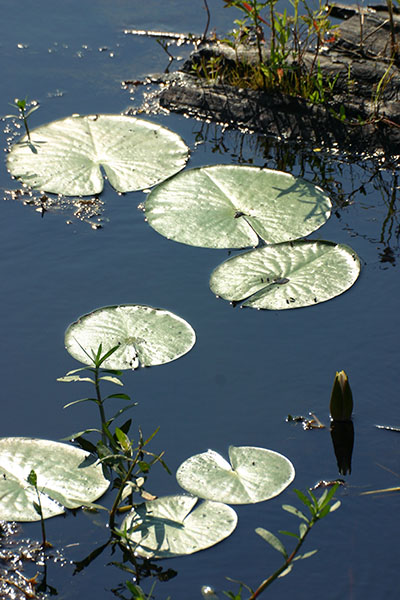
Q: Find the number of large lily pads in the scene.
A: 7